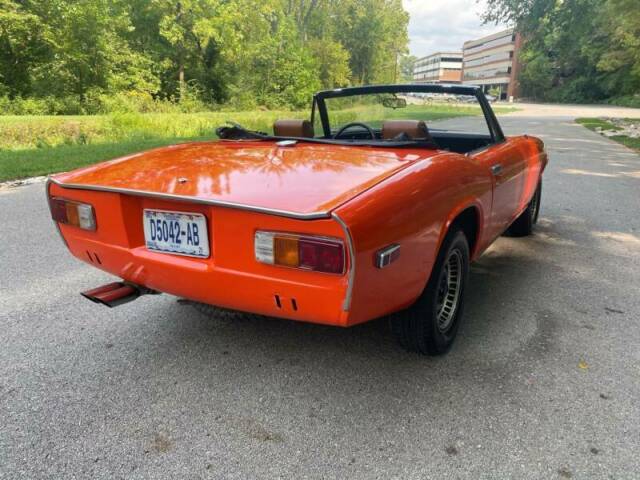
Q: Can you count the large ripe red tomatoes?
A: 0